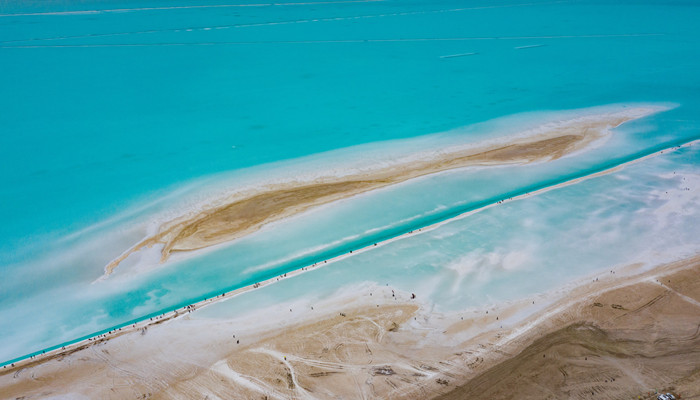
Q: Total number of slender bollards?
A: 0